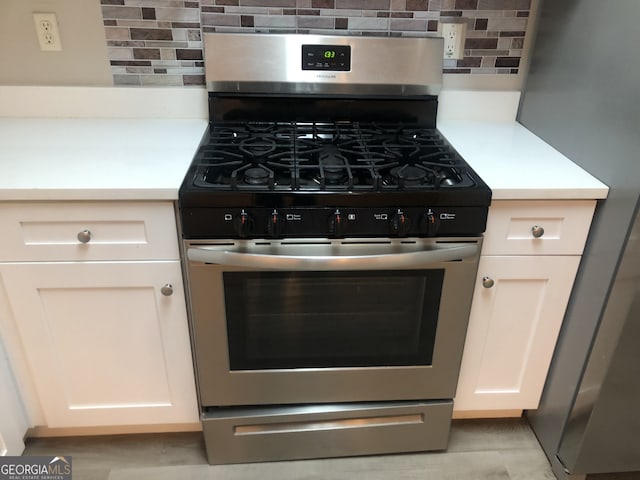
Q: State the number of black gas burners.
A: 5